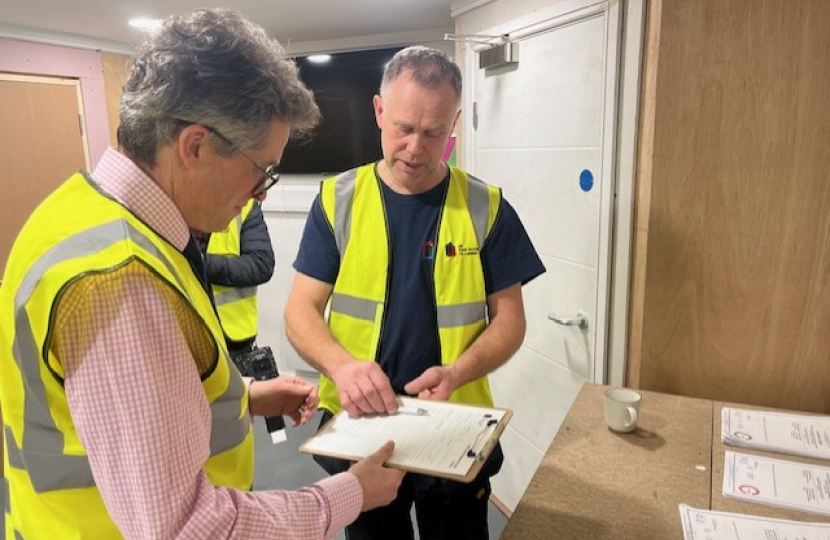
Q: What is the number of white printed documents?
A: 4